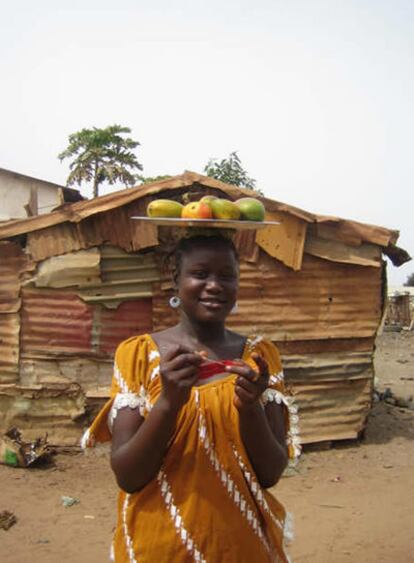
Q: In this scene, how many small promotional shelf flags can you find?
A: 0